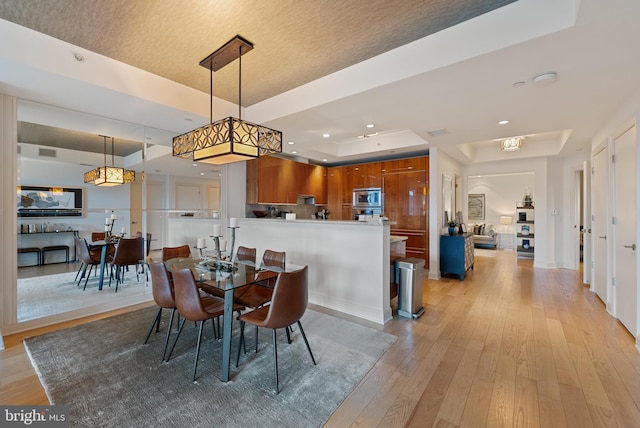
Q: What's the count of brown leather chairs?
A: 6